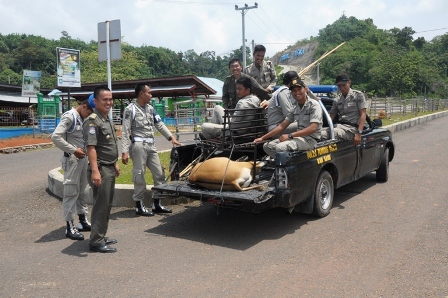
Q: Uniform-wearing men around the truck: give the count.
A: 9